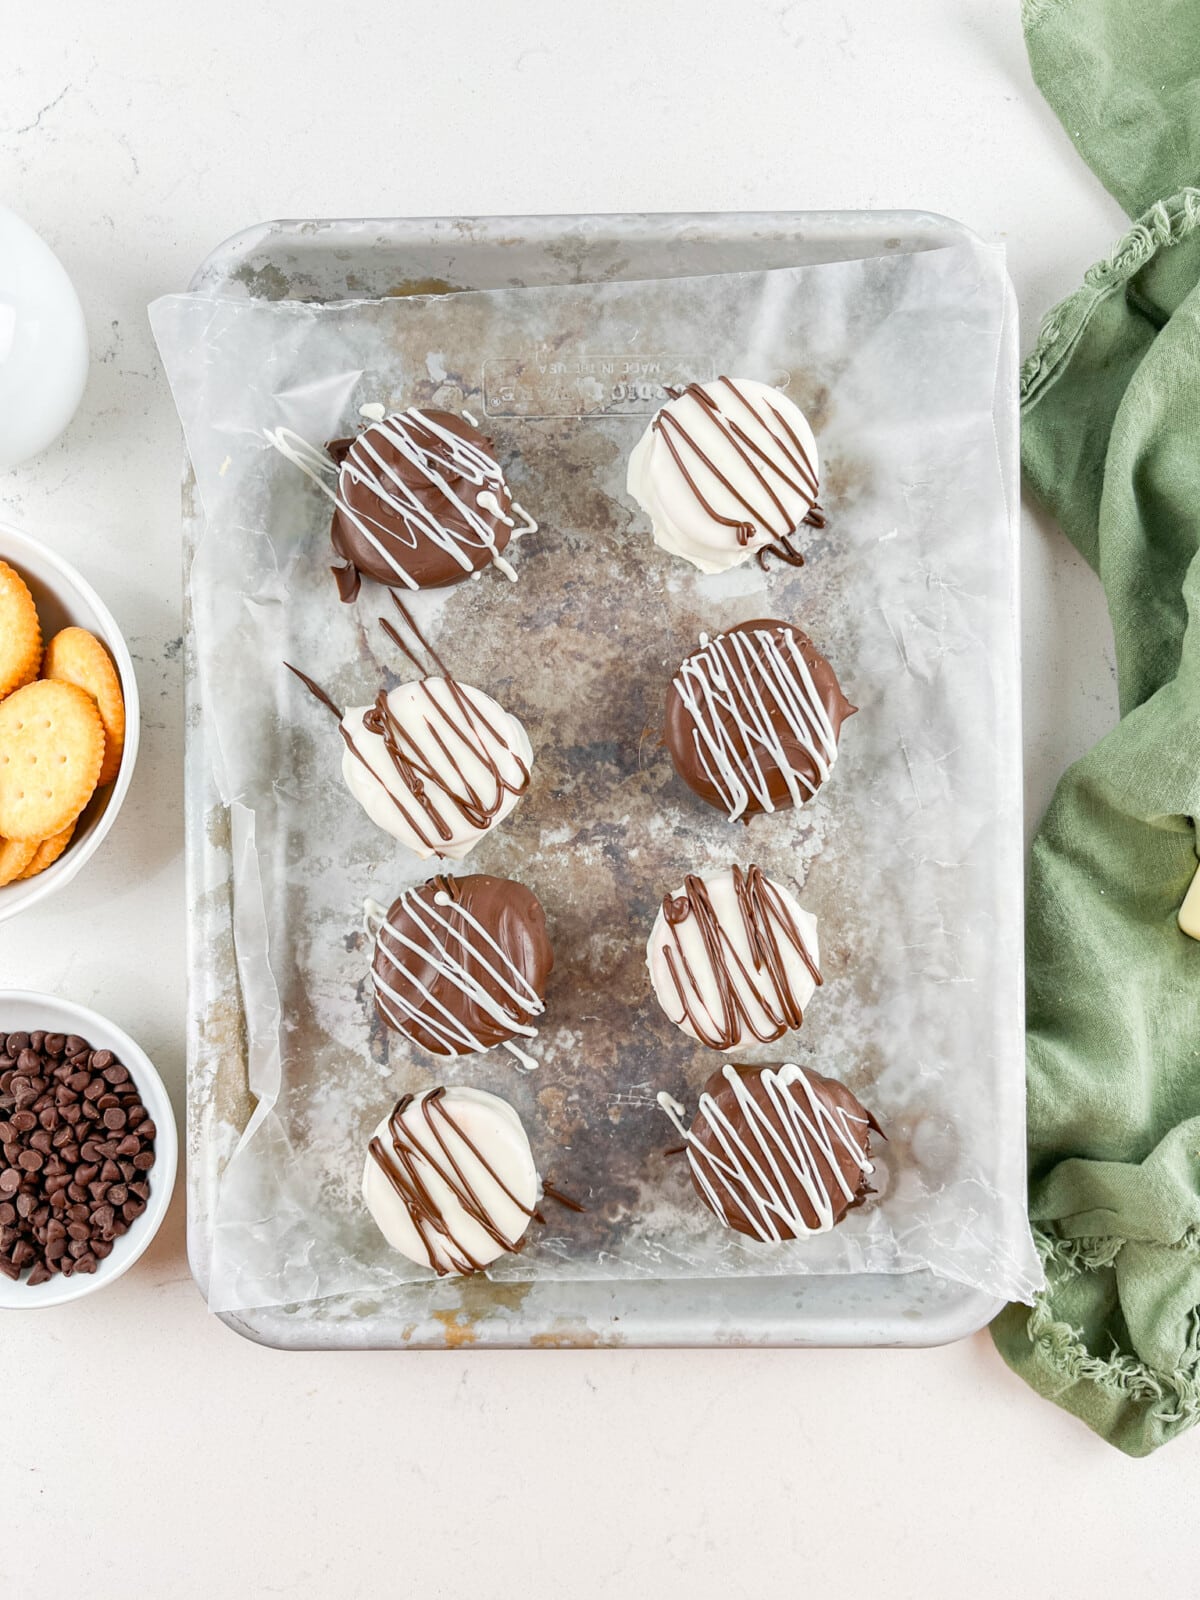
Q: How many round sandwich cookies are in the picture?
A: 8